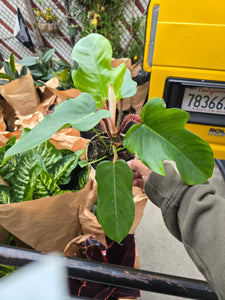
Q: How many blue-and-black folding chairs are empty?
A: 0